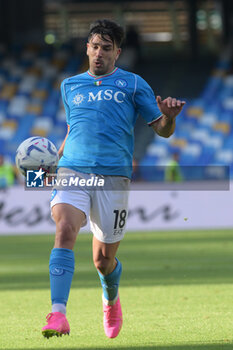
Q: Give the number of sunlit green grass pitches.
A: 1